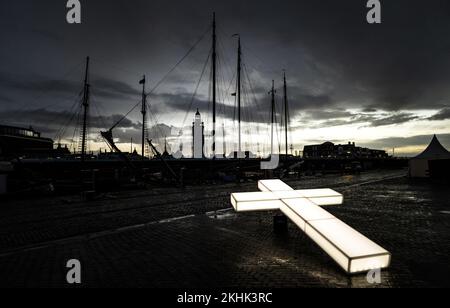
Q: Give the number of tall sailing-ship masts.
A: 6